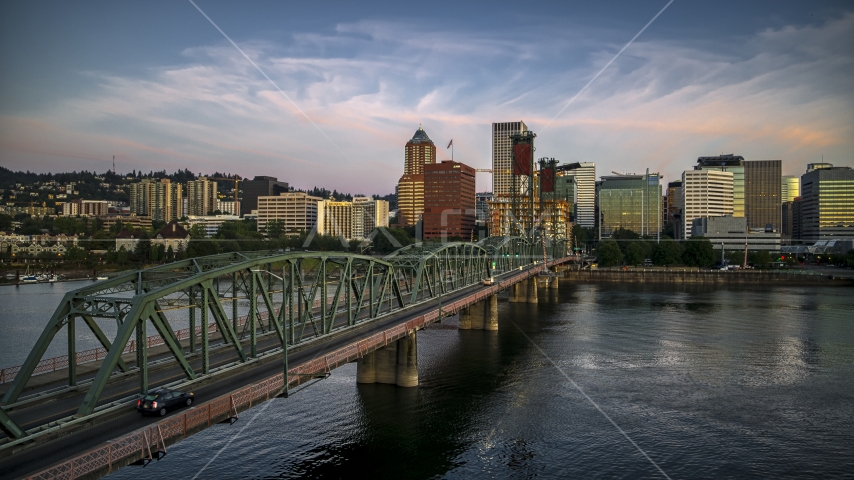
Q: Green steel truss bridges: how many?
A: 1